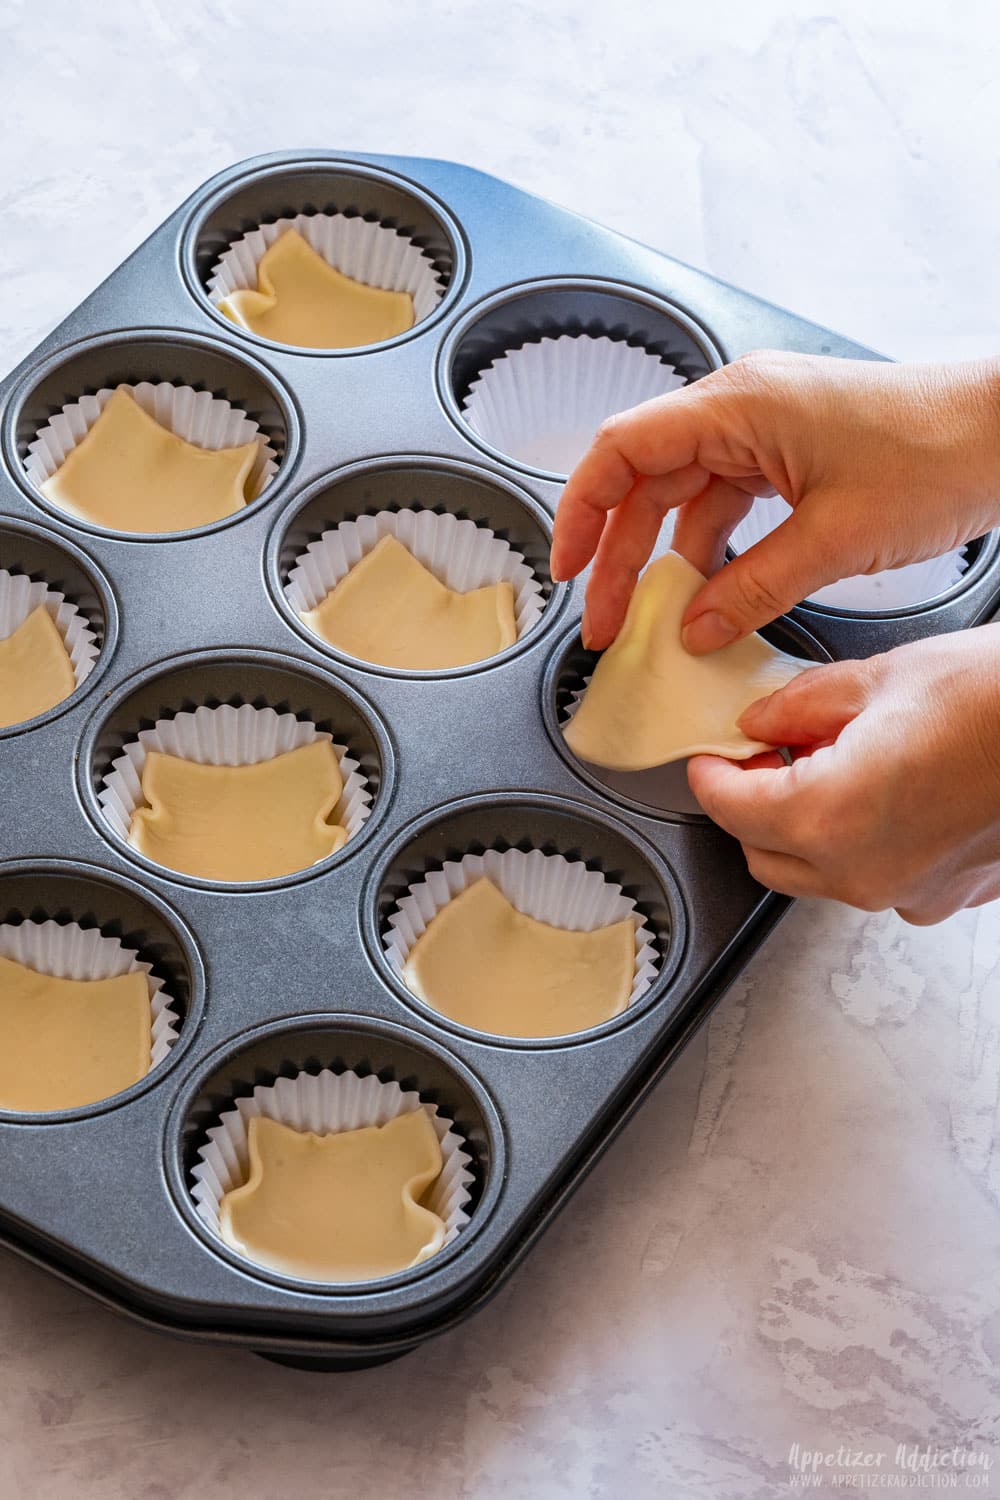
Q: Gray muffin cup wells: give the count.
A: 11